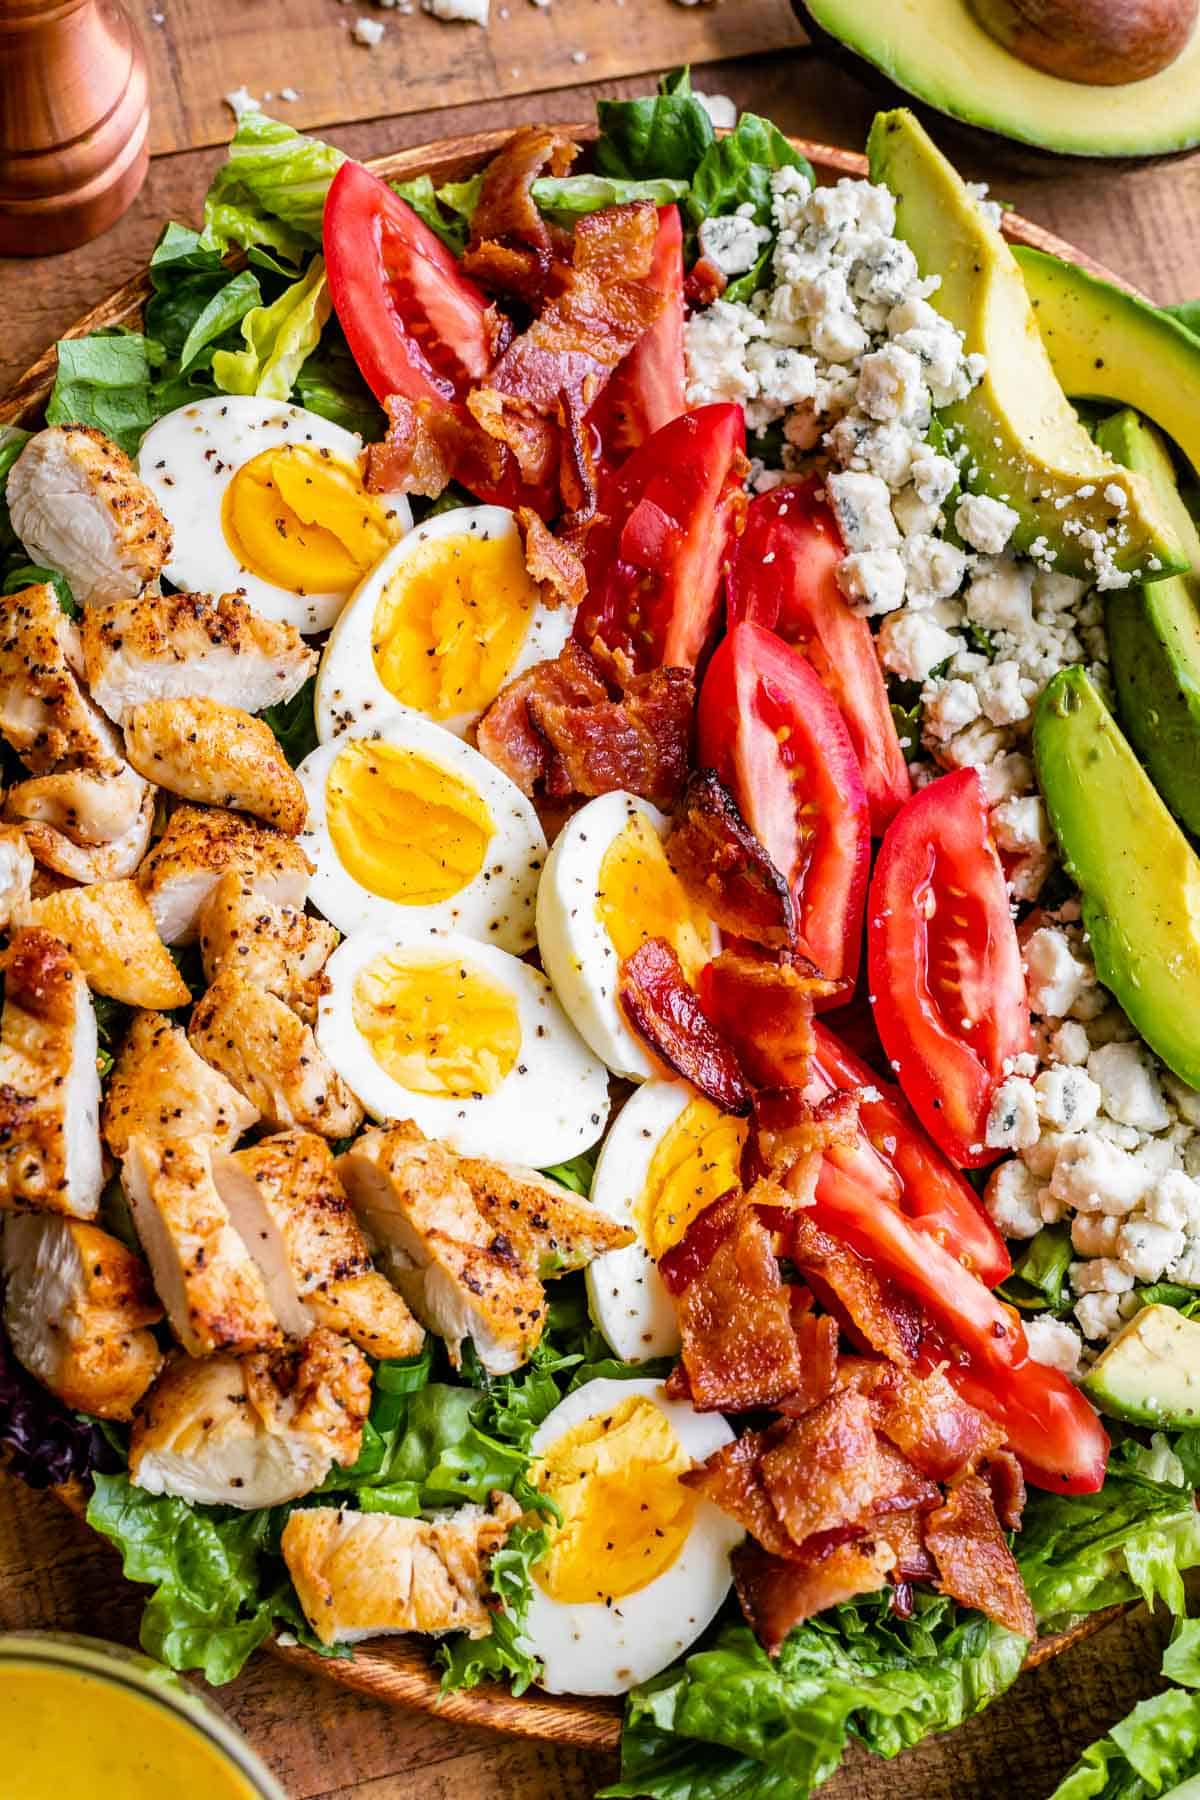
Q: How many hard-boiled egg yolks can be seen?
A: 7